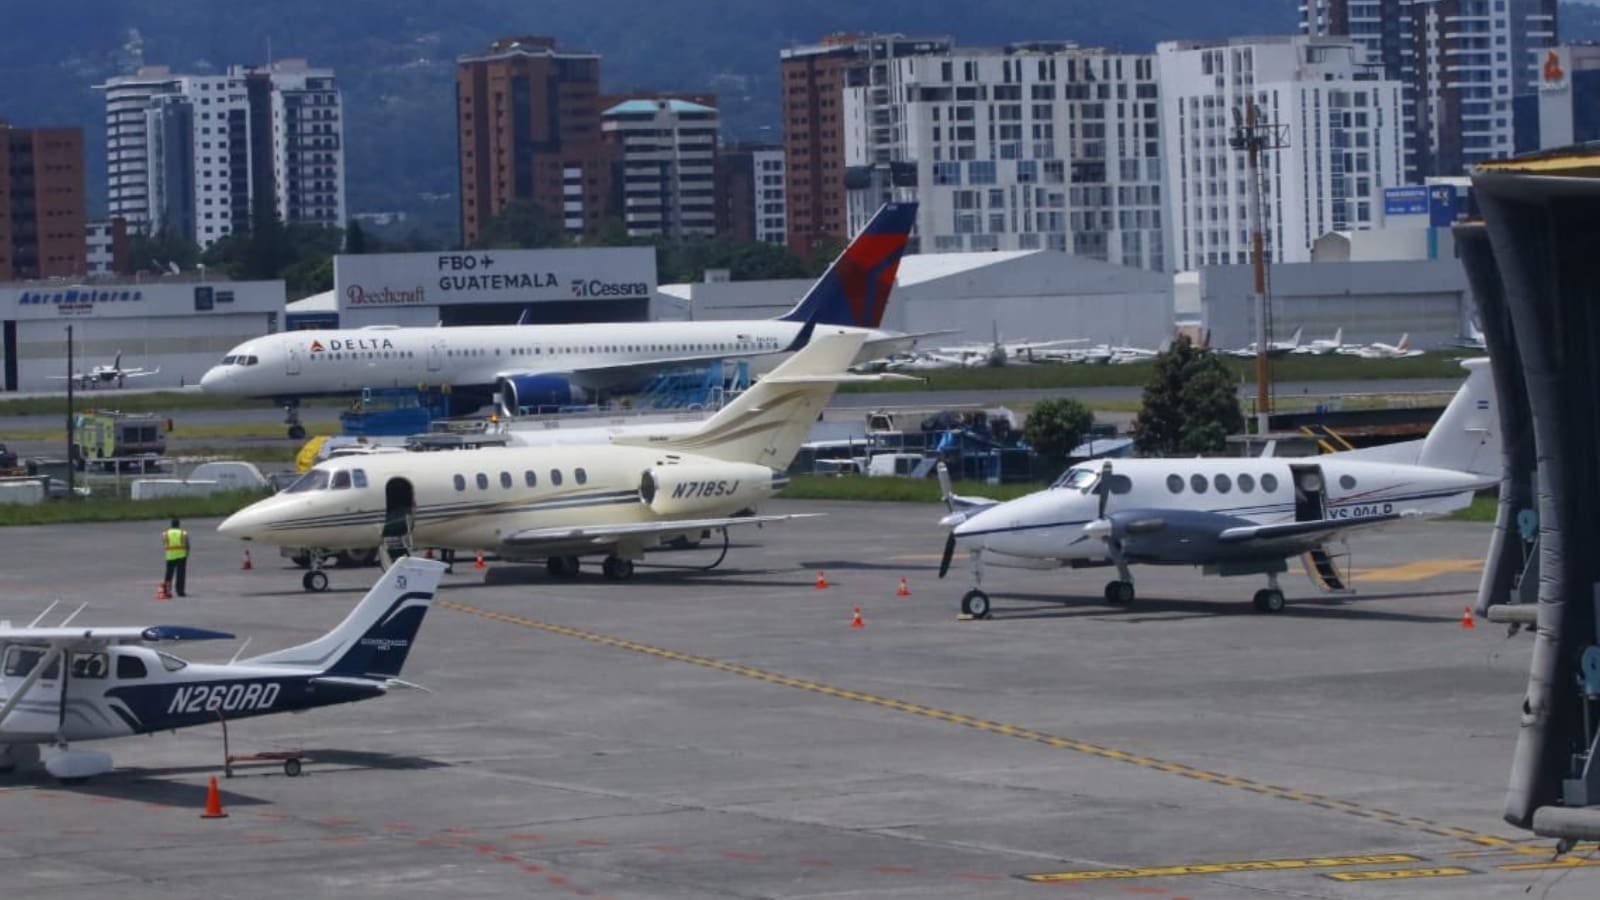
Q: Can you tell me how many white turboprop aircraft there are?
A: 1